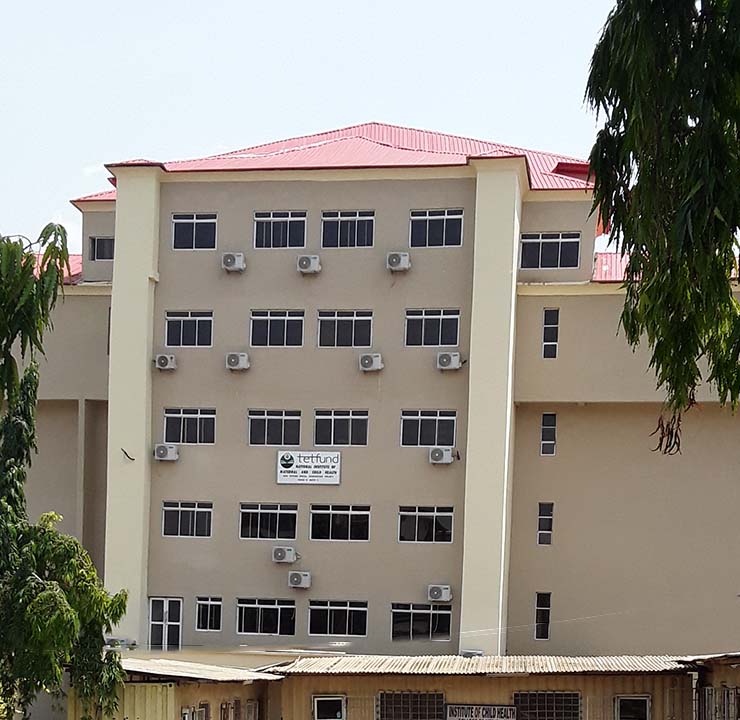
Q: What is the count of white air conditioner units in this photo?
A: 12